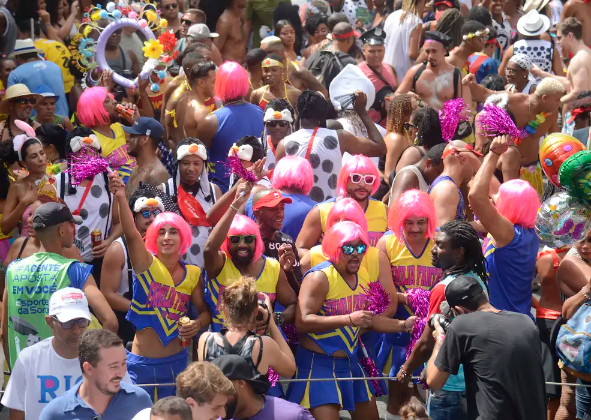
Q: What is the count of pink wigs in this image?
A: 10